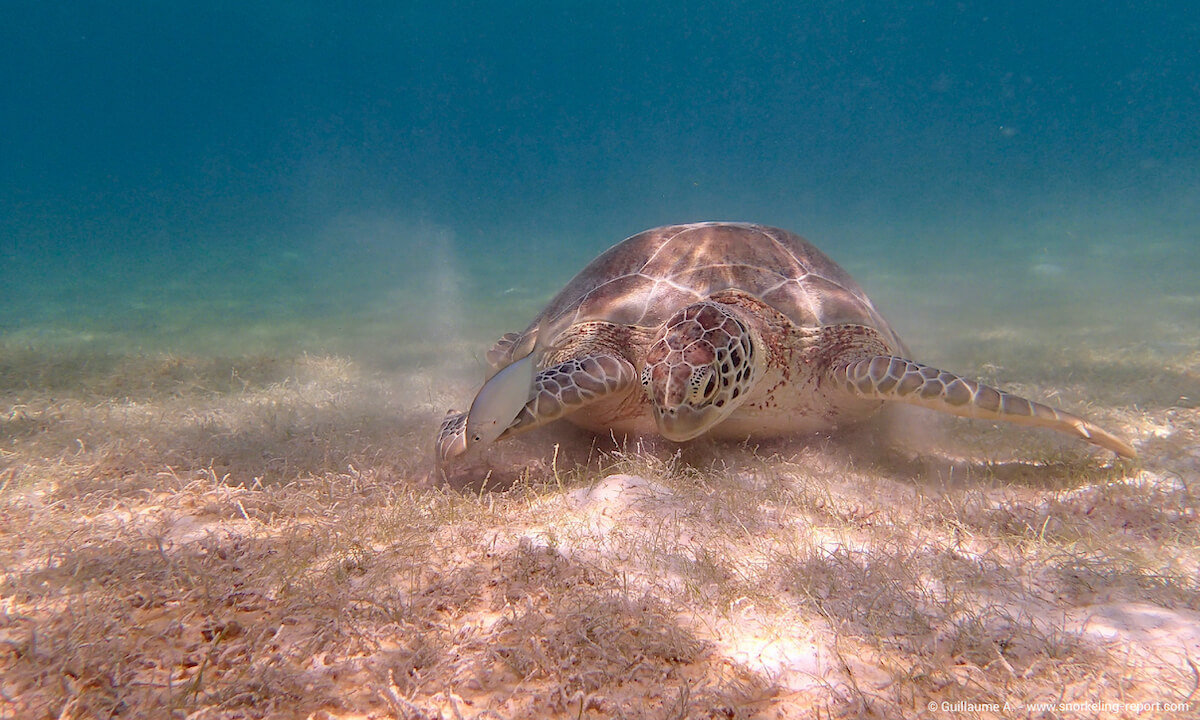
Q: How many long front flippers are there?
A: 2